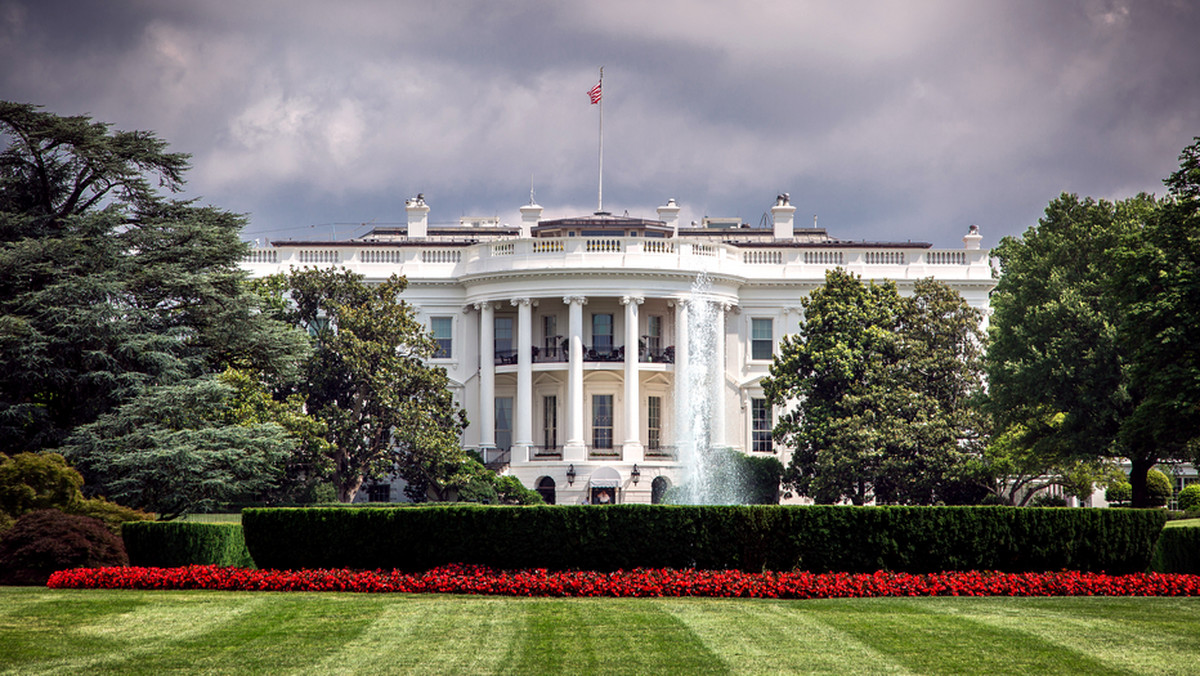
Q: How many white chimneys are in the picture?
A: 5